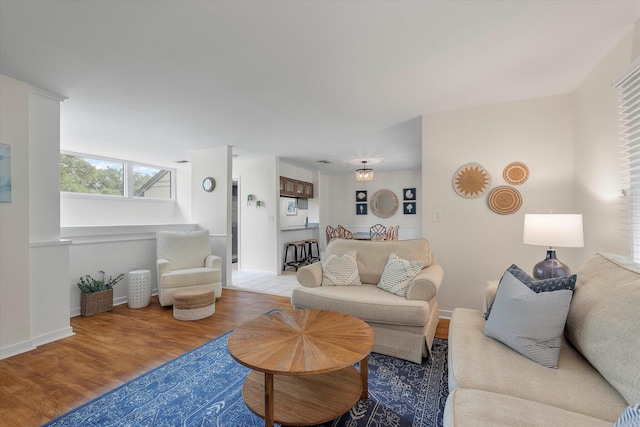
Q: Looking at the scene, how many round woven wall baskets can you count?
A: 3